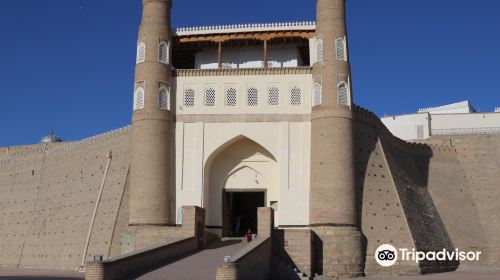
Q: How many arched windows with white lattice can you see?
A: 14